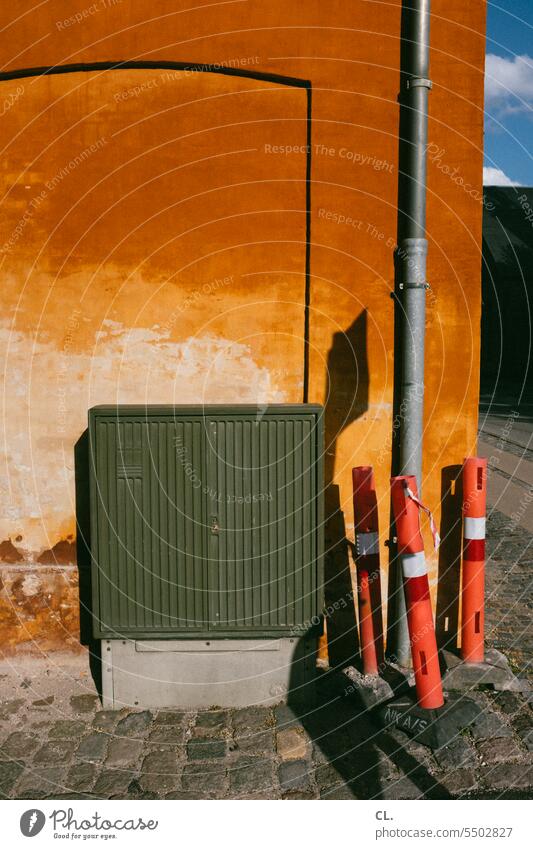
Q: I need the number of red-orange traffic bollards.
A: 3